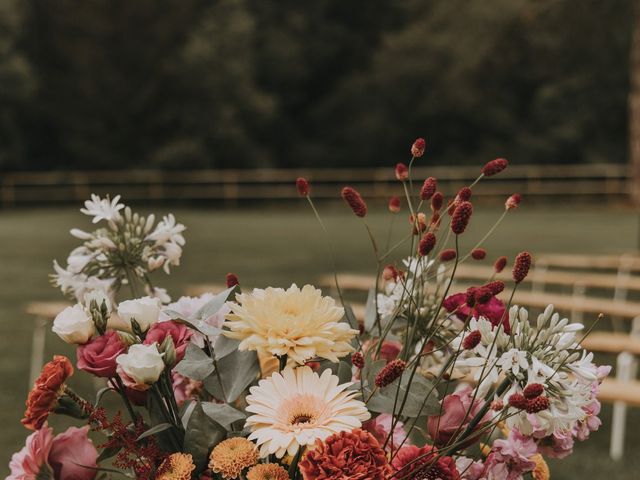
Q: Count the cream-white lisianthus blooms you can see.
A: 3